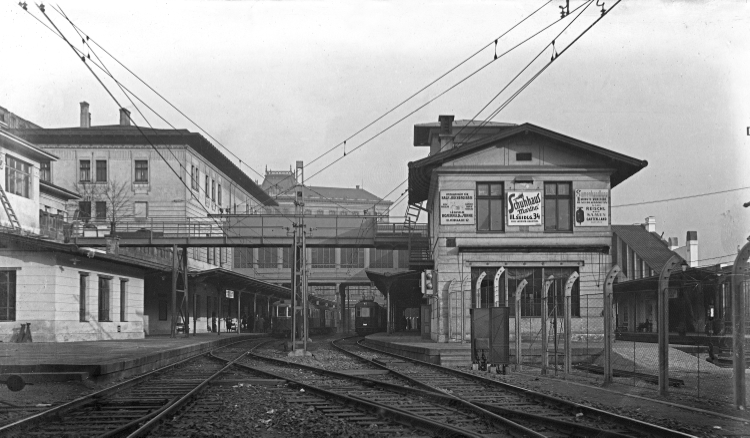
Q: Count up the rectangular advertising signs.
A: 3